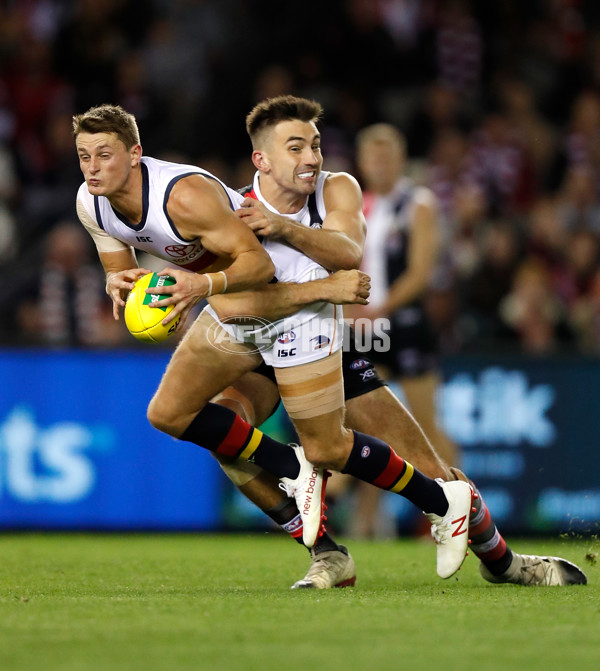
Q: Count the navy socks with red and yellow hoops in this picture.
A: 2